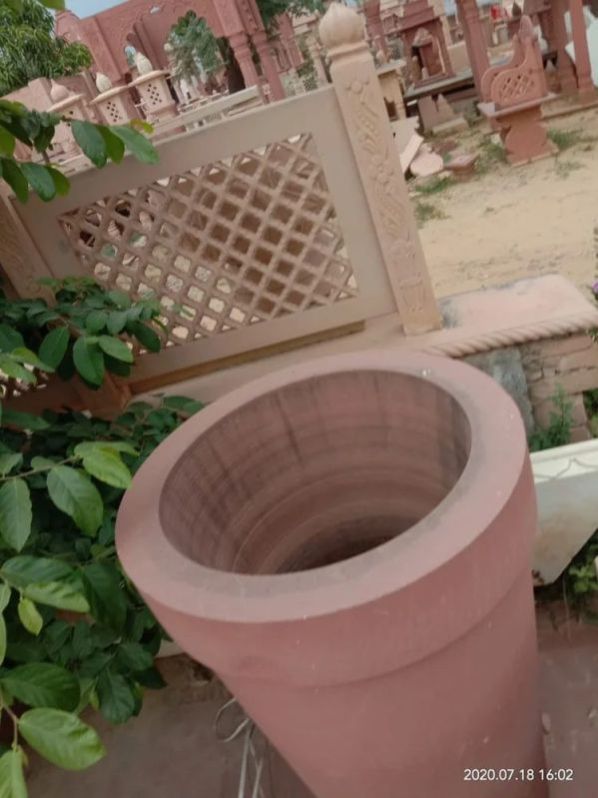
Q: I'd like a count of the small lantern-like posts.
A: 3